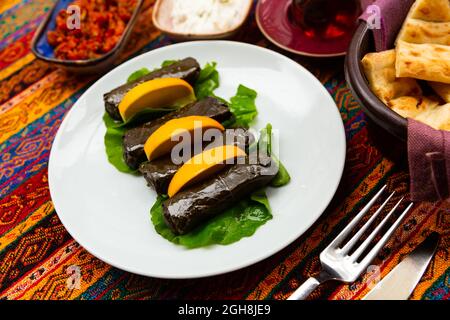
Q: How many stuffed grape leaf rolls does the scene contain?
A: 4